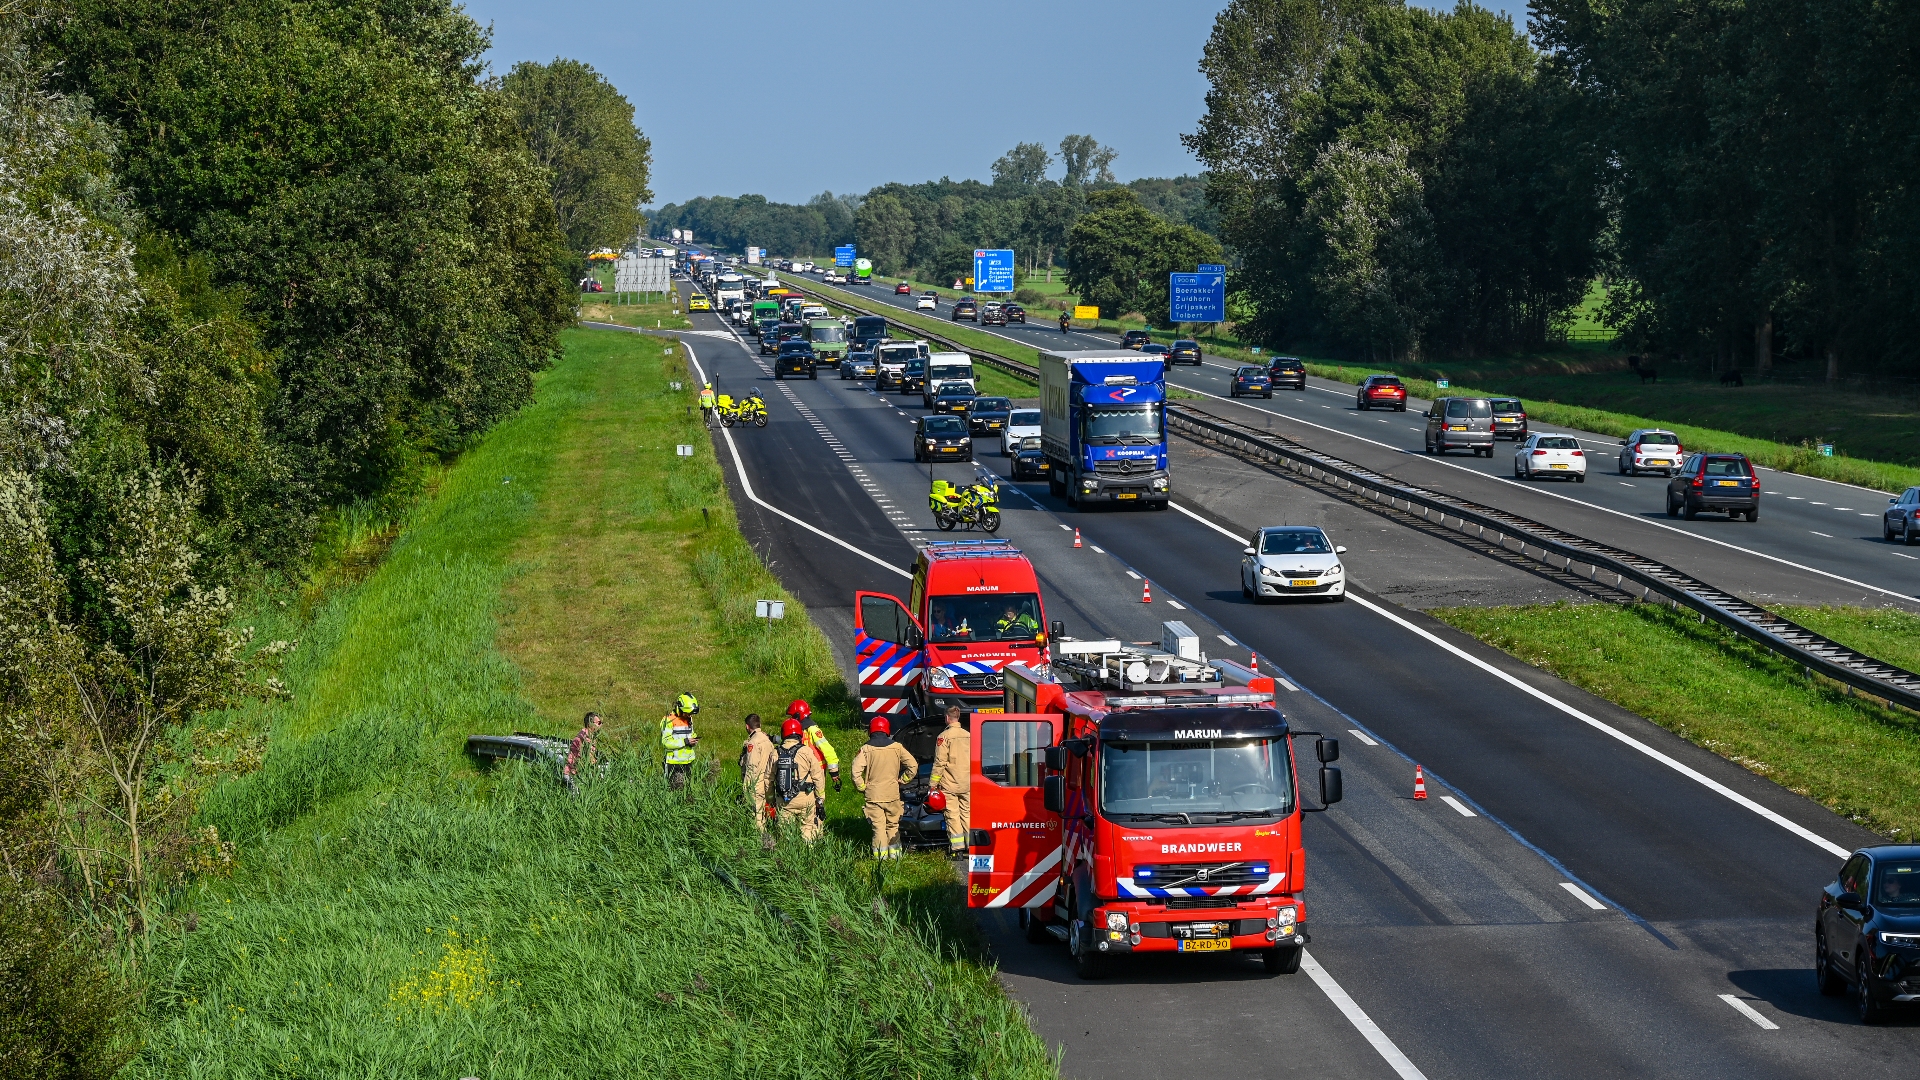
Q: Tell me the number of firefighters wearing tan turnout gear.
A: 4